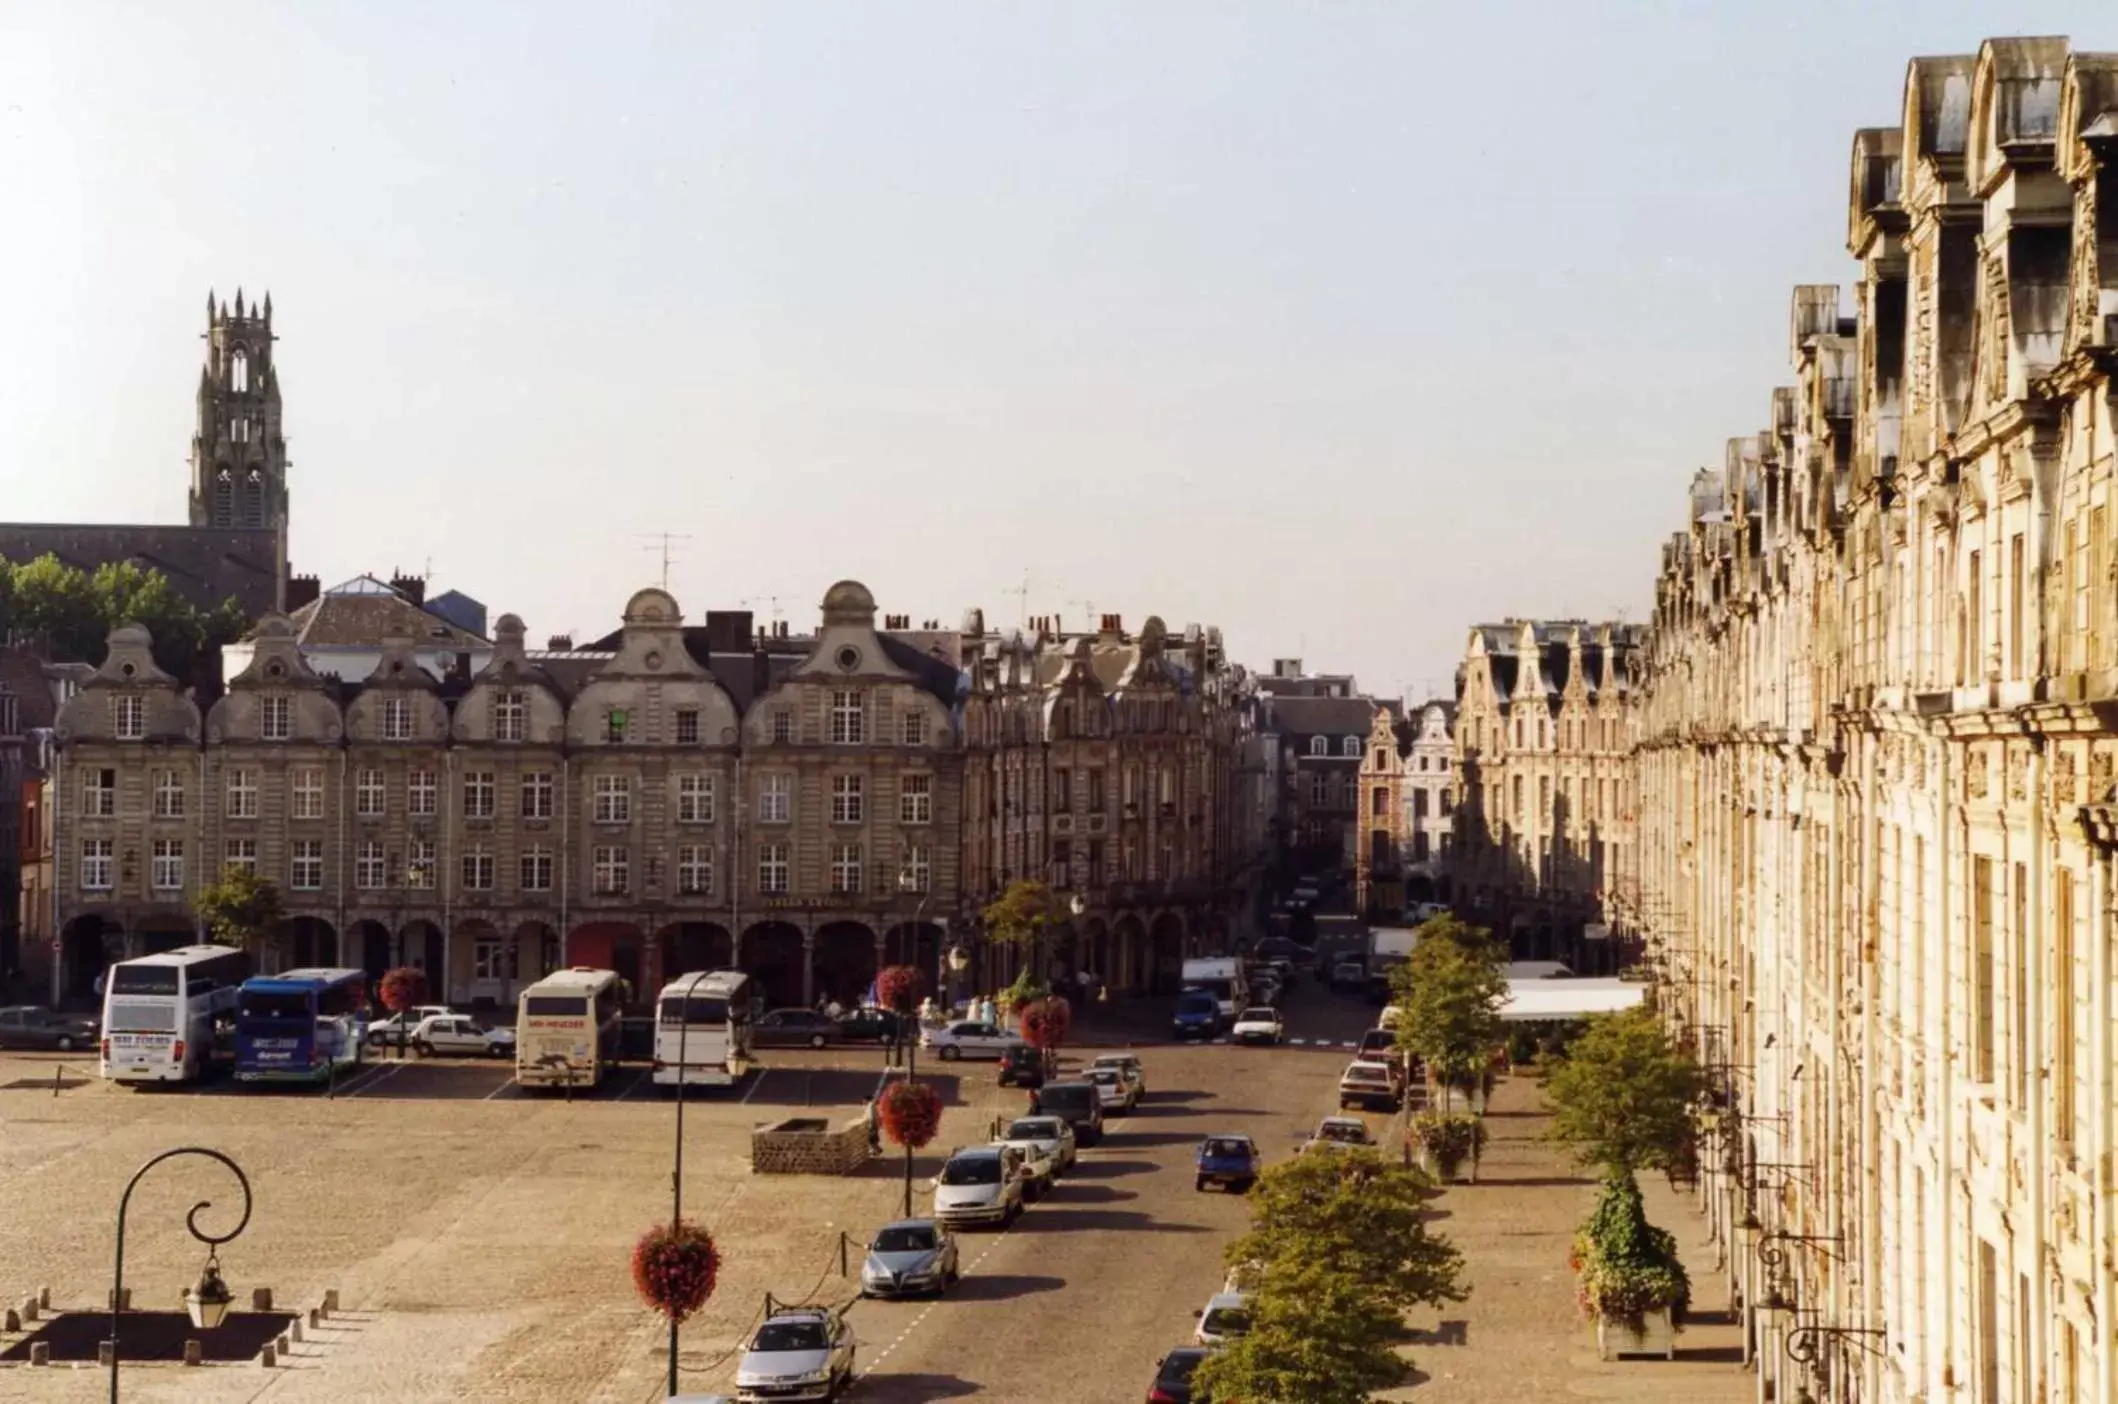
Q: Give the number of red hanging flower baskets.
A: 5